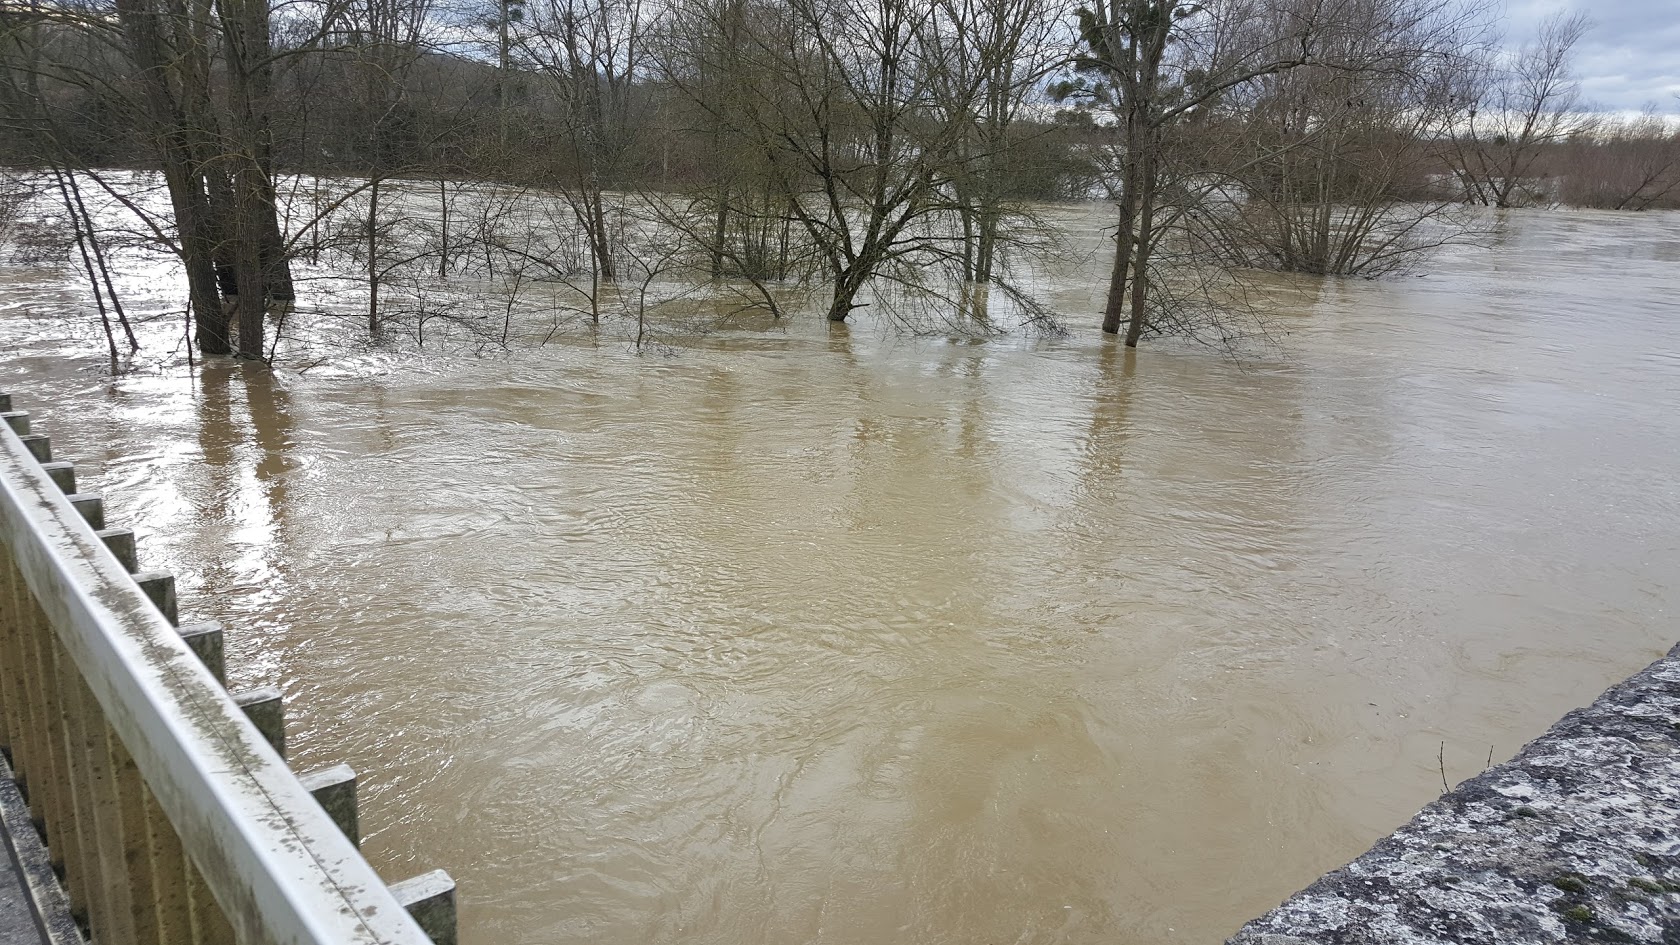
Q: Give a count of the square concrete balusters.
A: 11